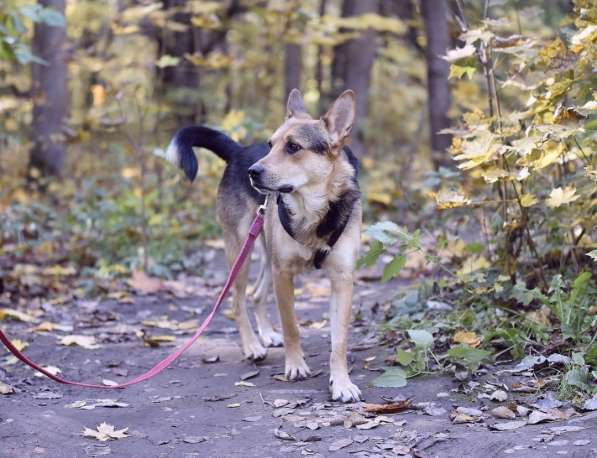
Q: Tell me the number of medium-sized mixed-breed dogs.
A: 1